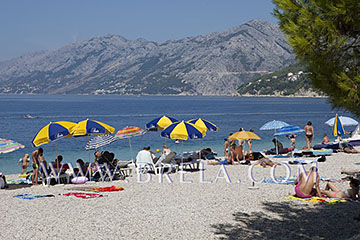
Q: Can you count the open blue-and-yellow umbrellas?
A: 5